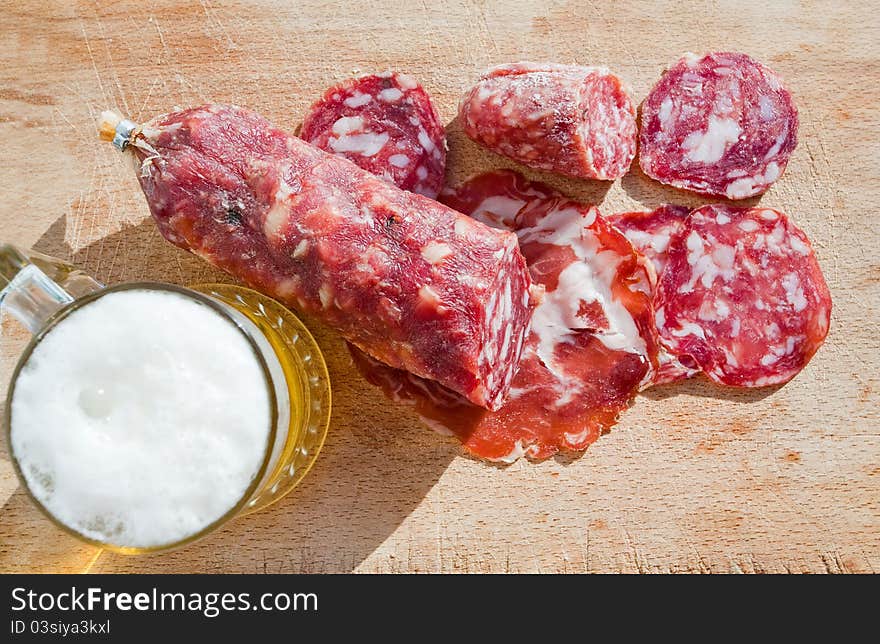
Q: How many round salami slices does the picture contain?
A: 4